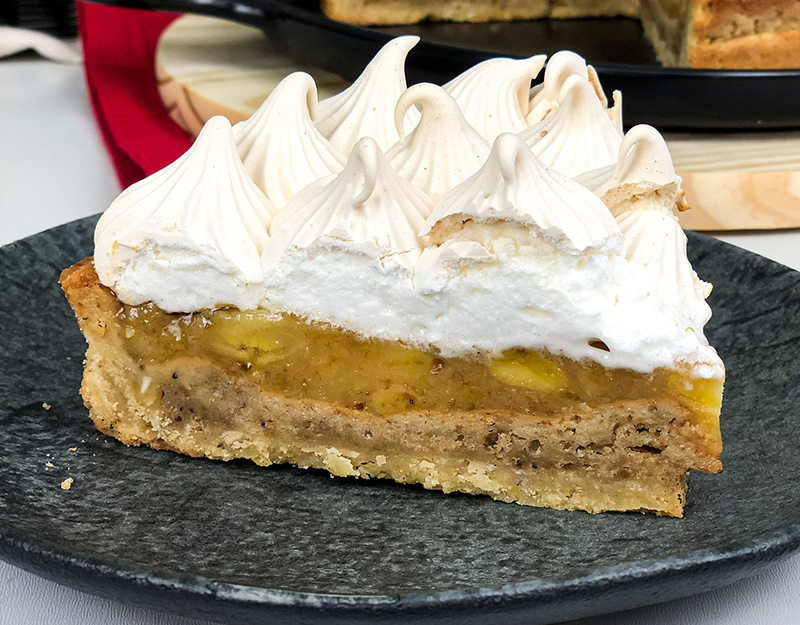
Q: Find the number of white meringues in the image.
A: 10